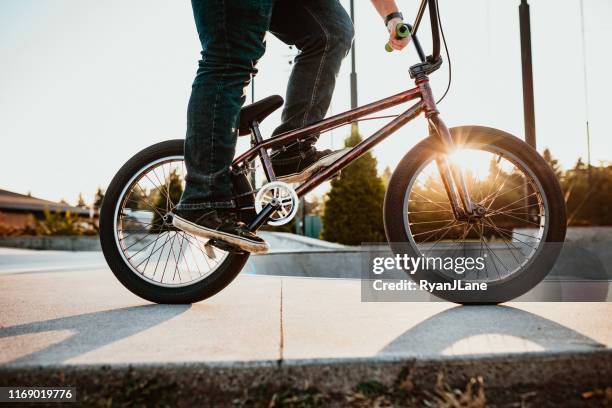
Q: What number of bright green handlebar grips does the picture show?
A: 1